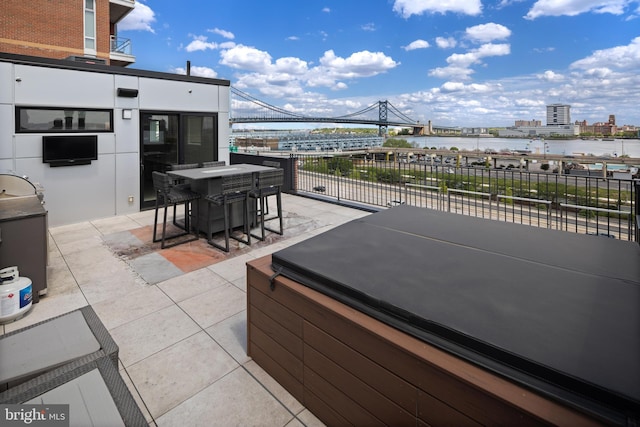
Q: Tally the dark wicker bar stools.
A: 6